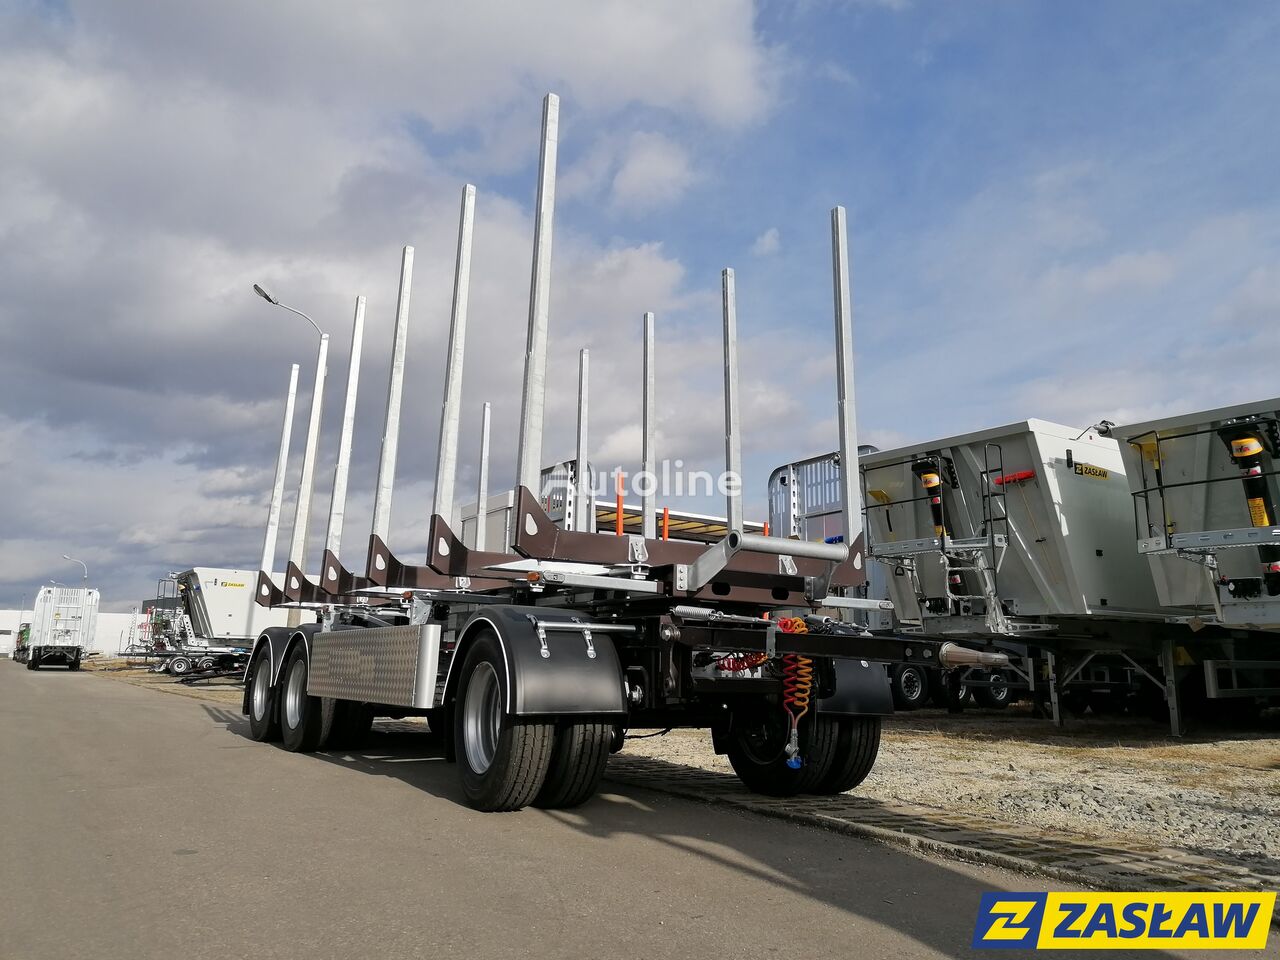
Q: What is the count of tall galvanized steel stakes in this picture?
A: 11